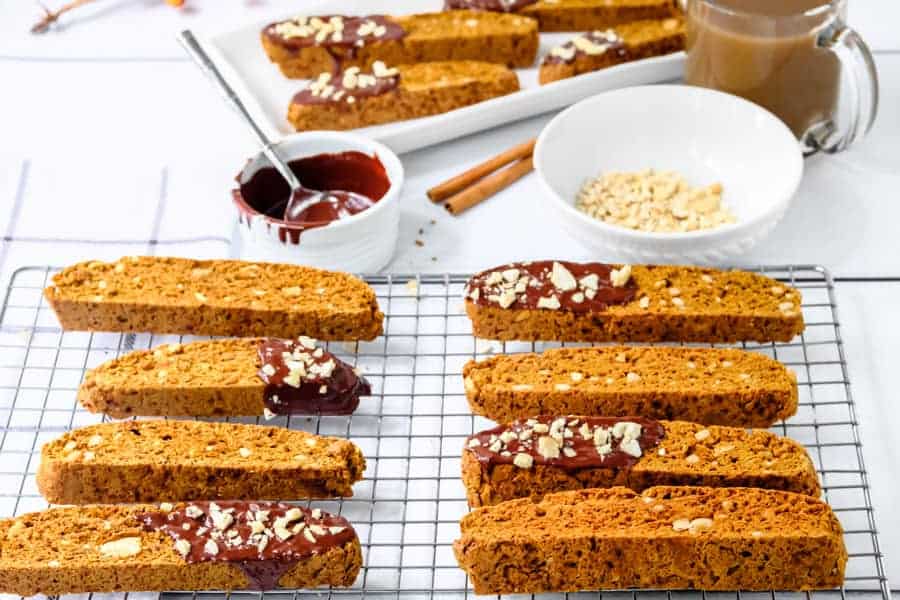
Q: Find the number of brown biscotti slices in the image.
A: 12